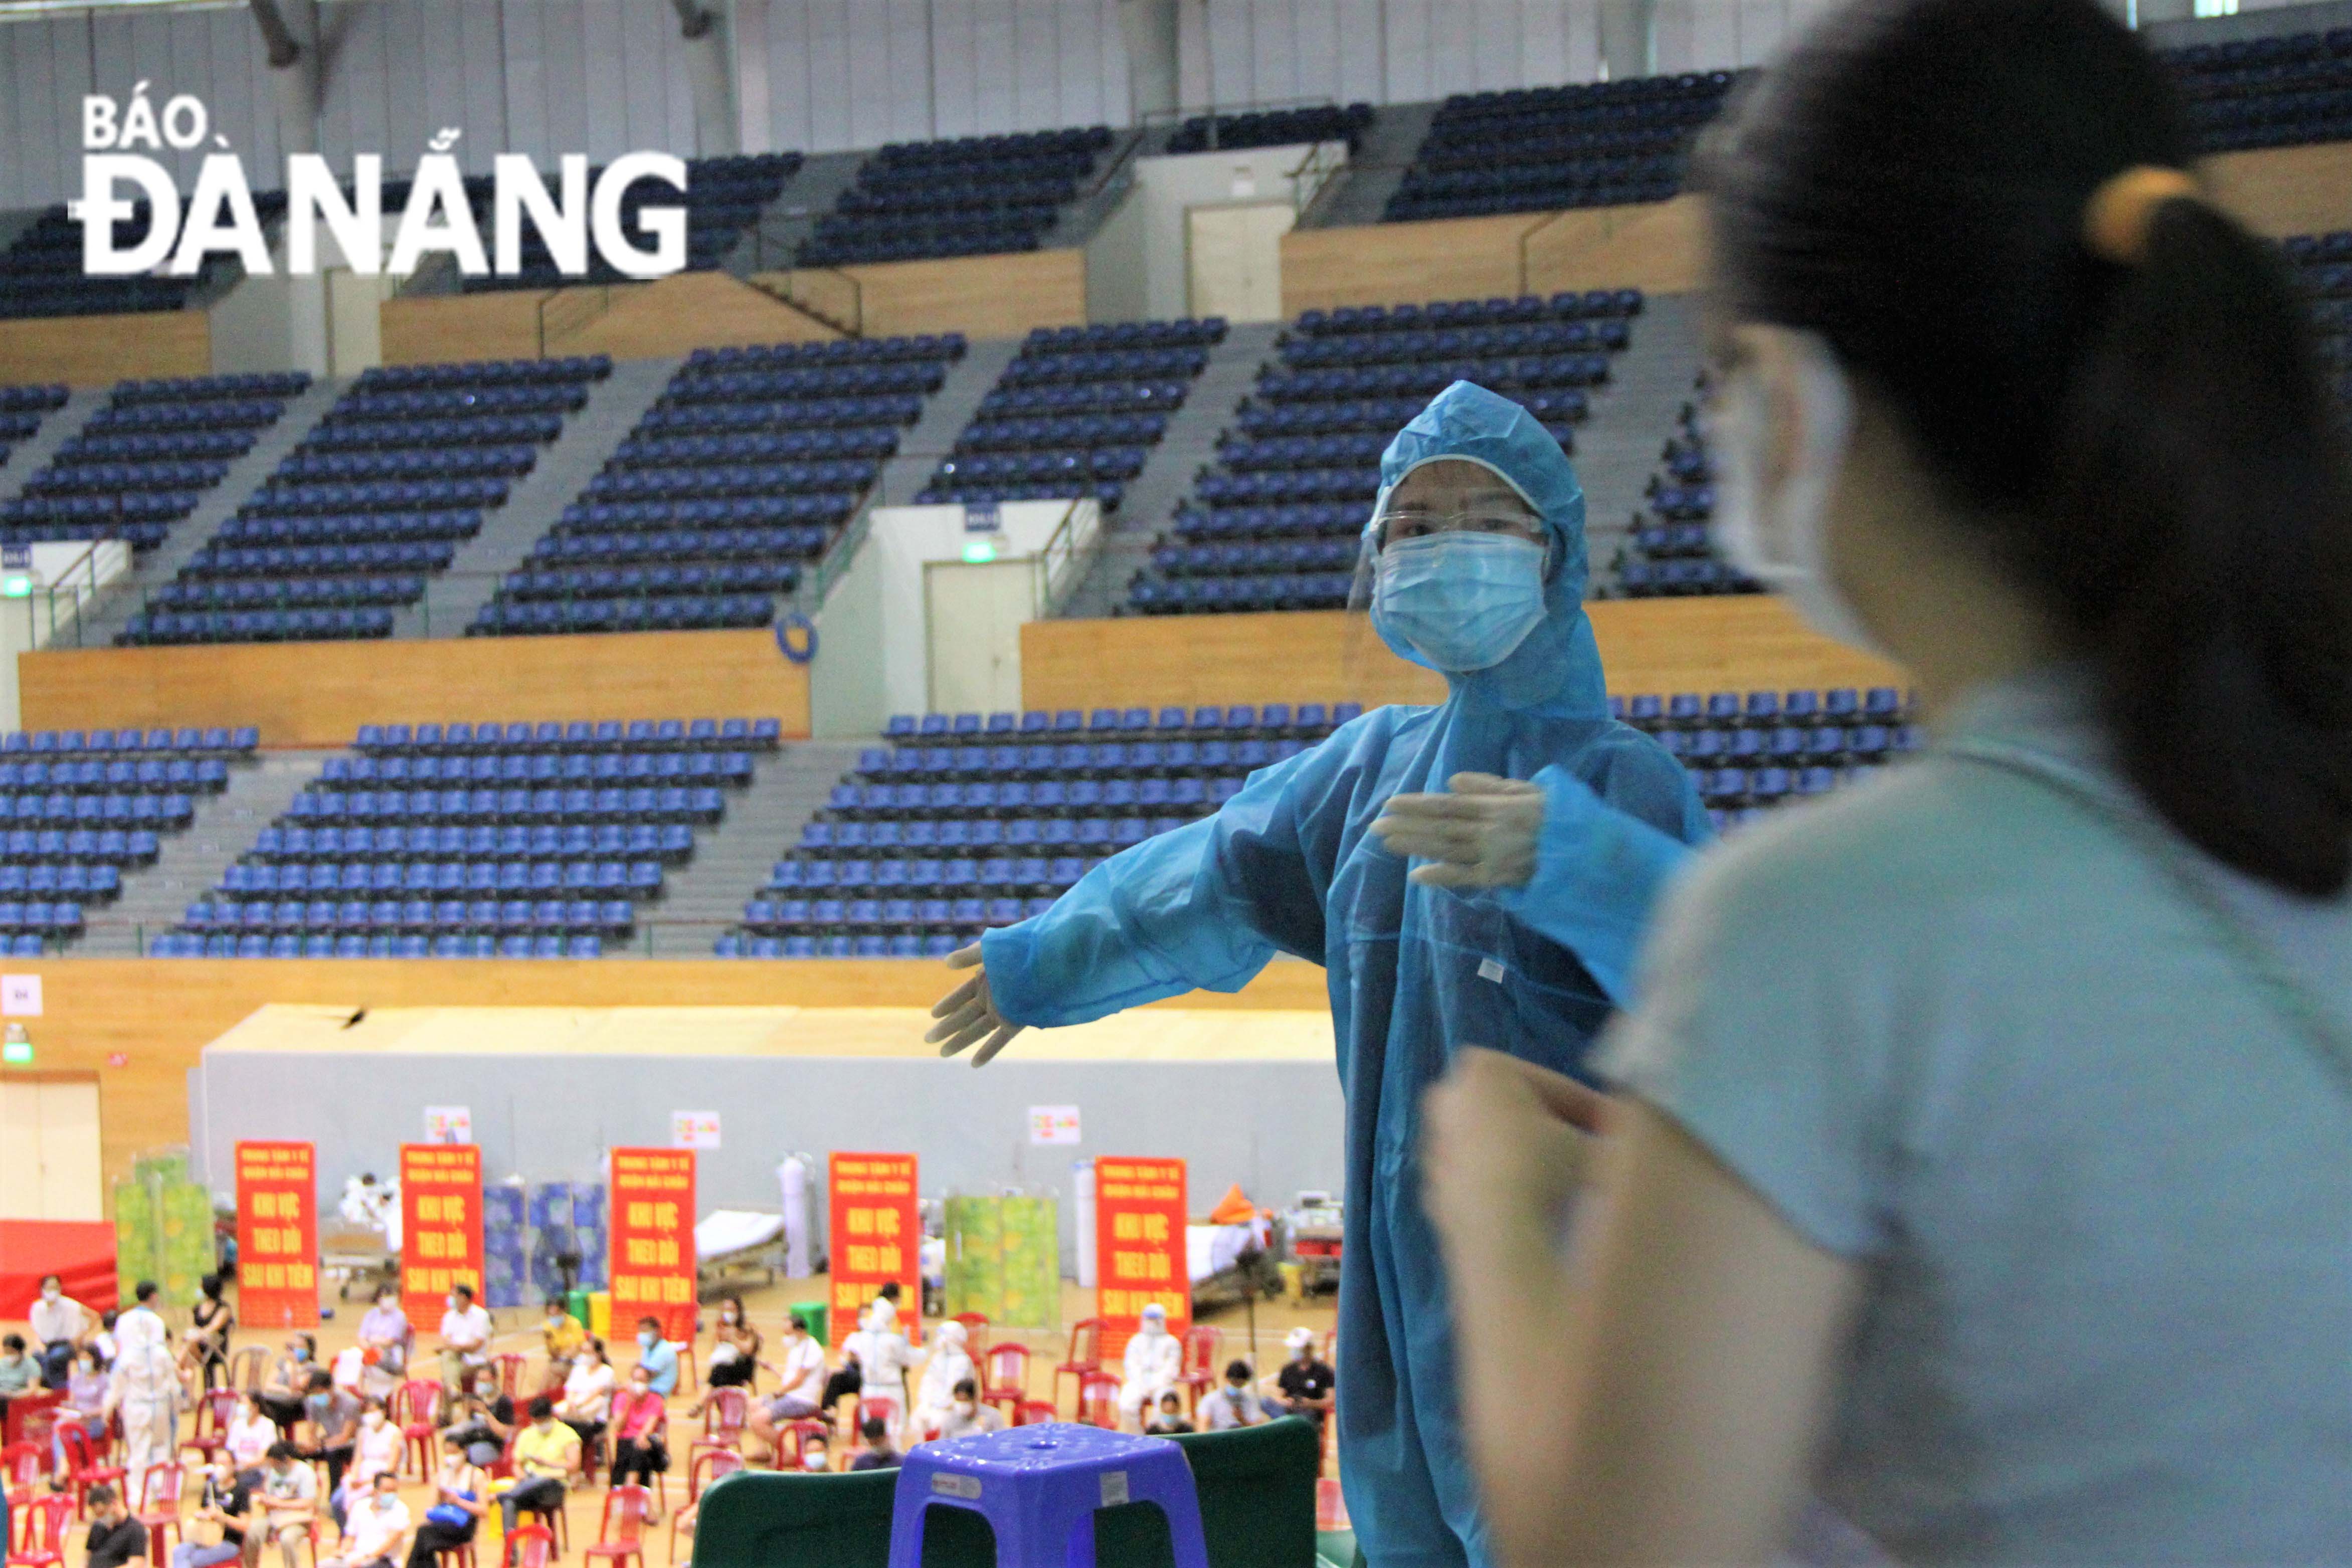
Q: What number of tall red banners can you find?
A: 5